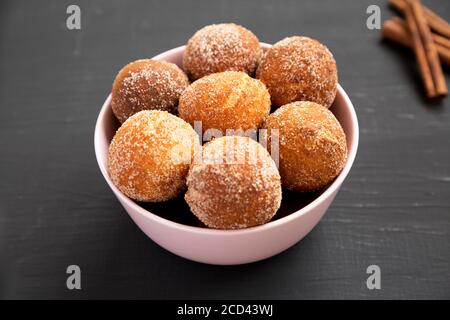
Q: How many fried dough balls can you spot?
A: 7